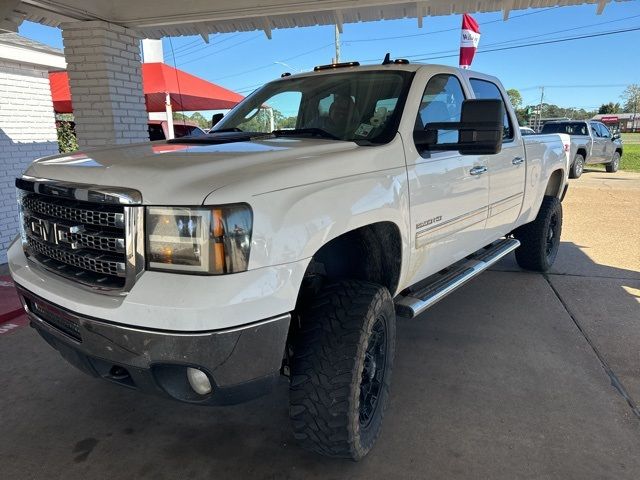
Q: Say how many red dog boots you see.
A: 0